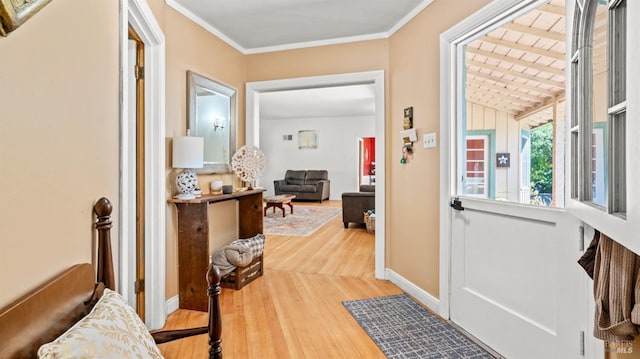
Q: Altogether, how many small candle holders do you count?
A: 2